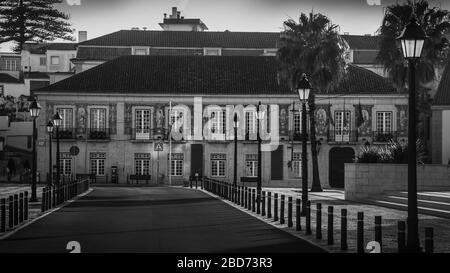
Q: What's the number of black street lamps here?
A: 7